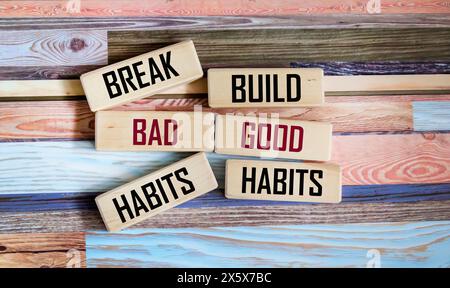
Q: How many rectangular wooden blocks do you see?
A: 6